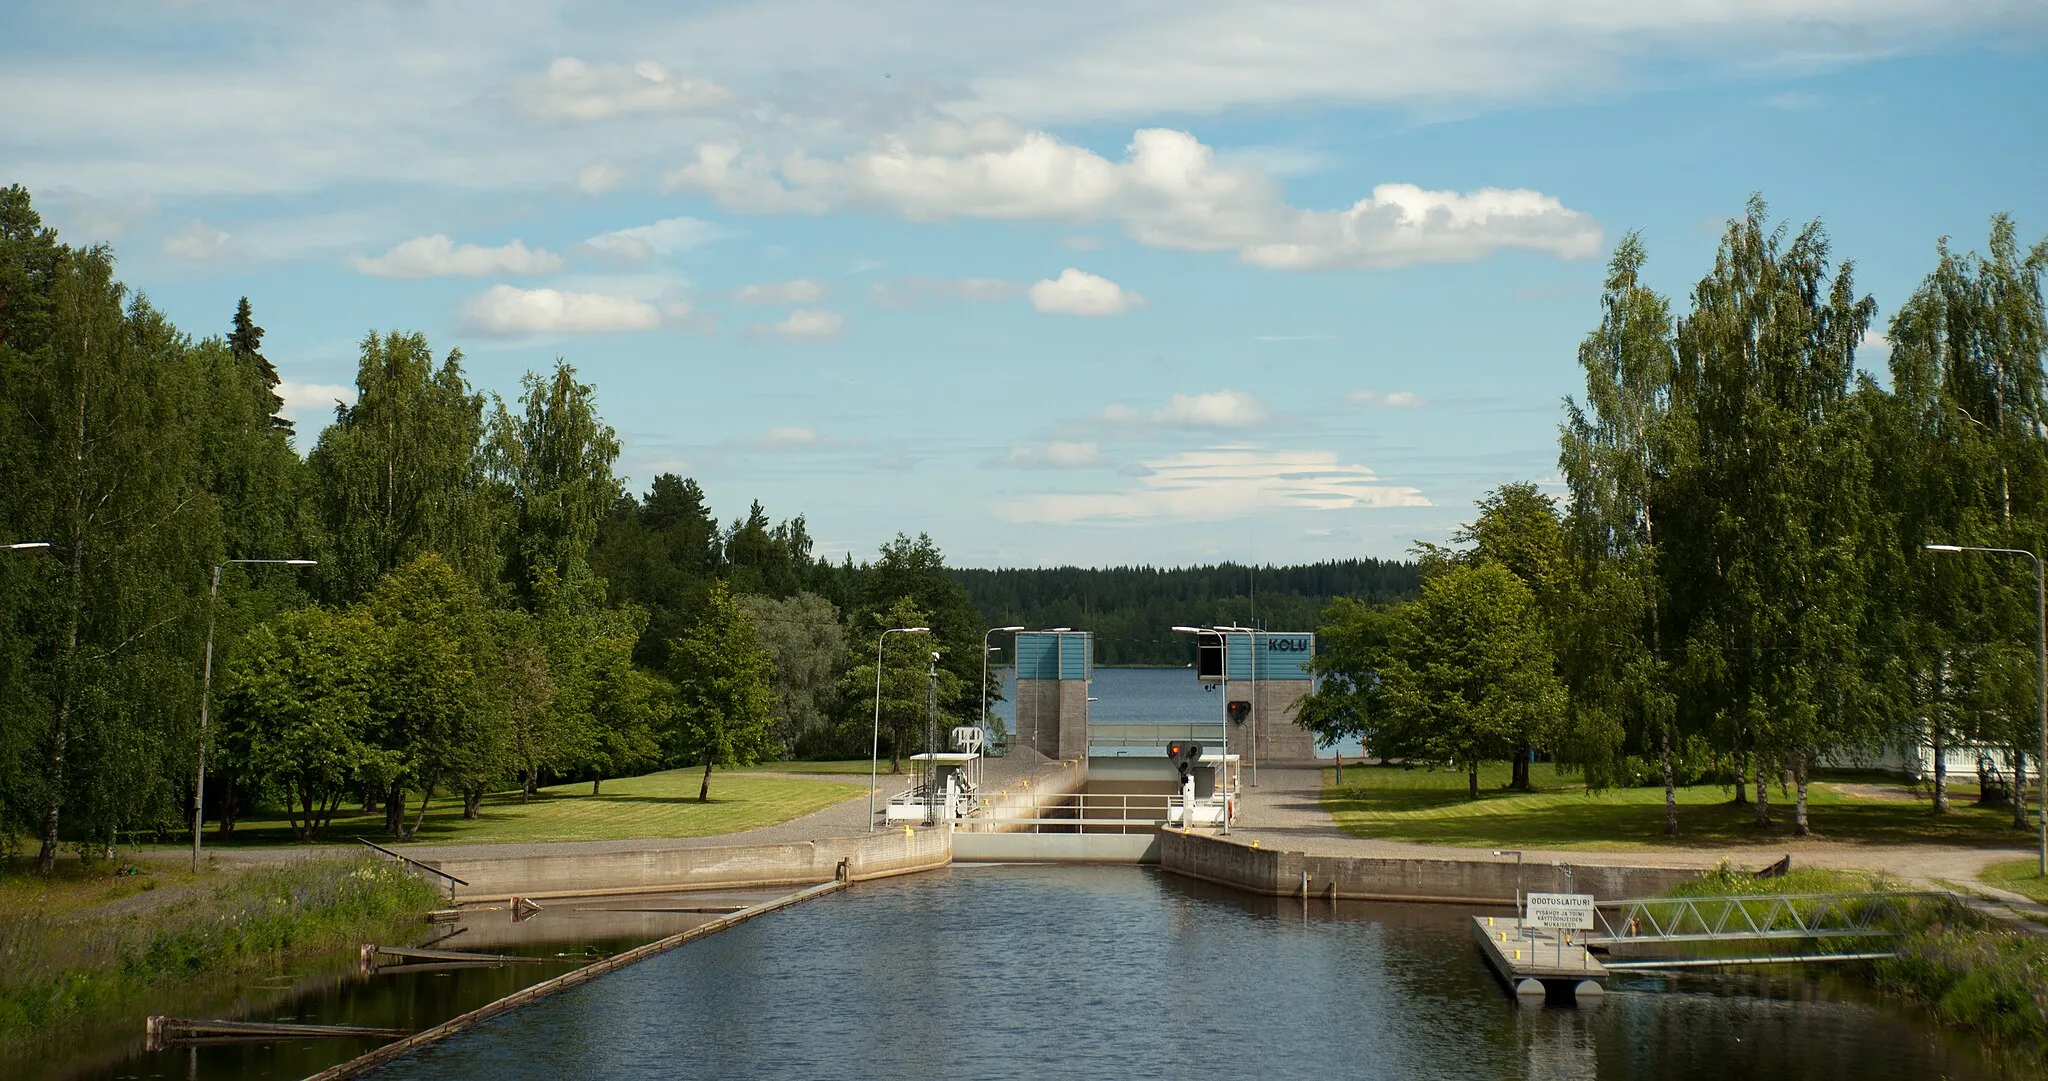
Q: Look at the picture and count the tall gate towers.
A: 2